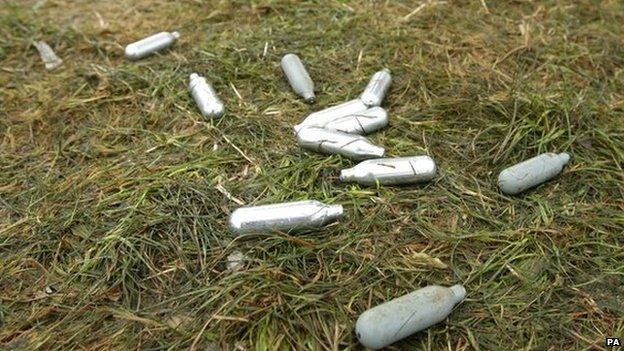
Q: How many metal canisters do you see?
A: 11